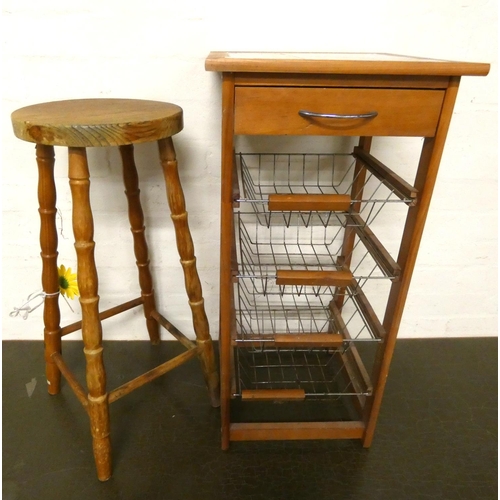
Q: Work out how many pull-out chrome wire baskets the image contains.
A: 4